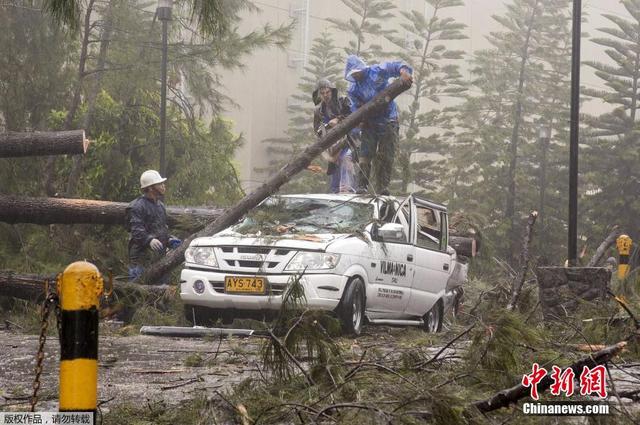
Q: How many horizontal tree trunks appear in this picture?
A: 3